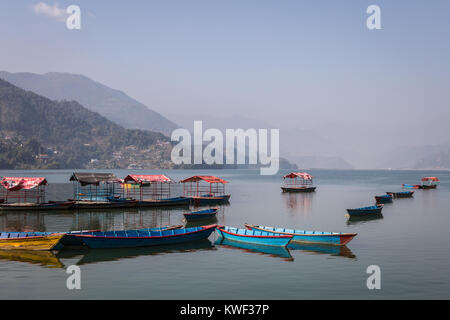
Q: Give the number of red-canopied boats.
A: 5